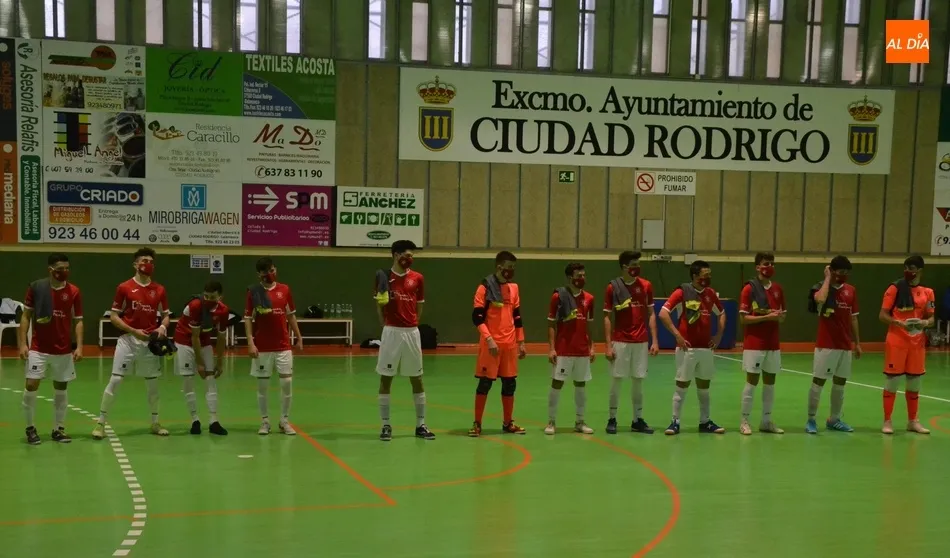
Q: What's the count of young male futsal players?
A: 12